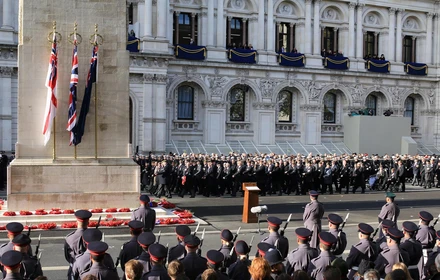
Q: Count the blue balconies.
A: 7